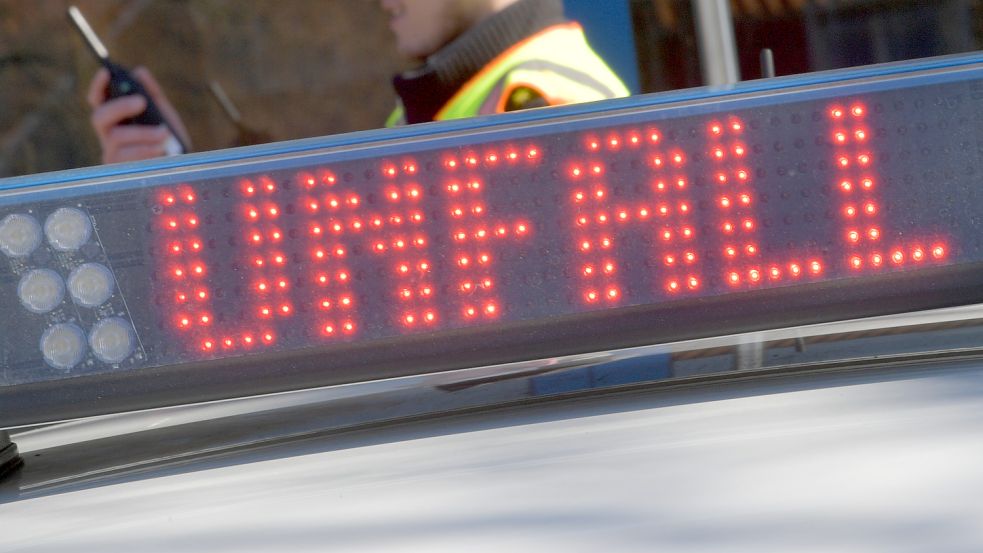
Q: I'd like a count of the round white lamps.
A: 6